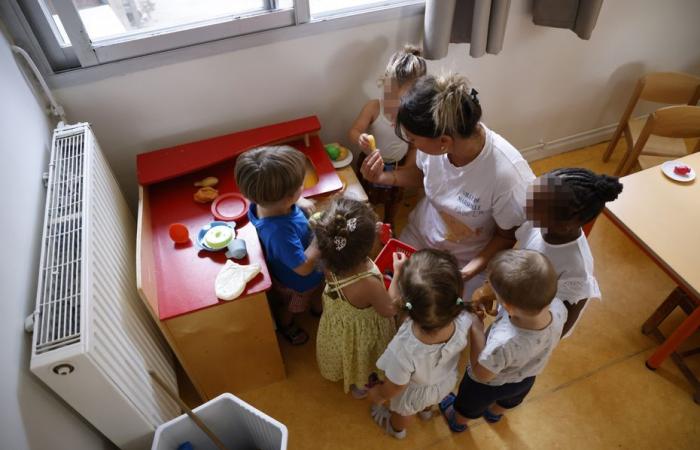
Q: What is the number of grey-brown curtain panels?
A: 2